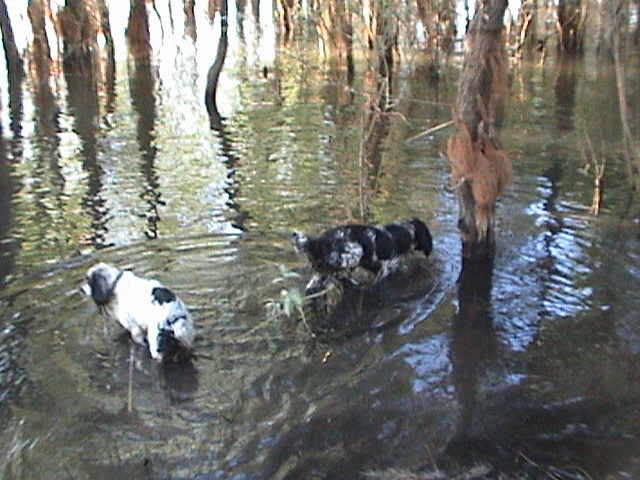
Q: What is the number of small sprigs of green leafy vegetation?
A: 1